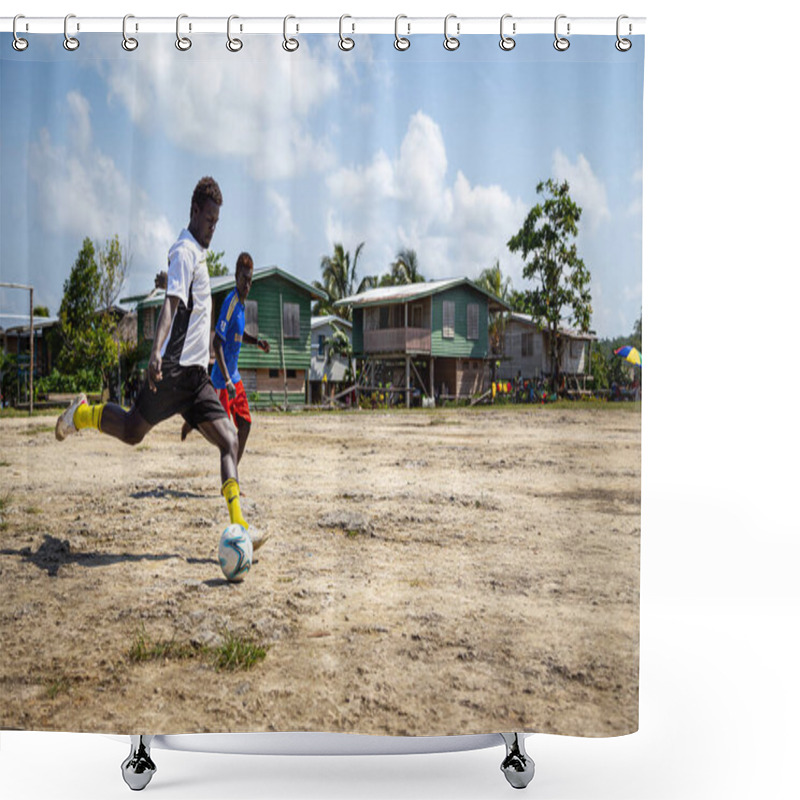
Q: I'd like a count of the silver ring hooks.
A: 12